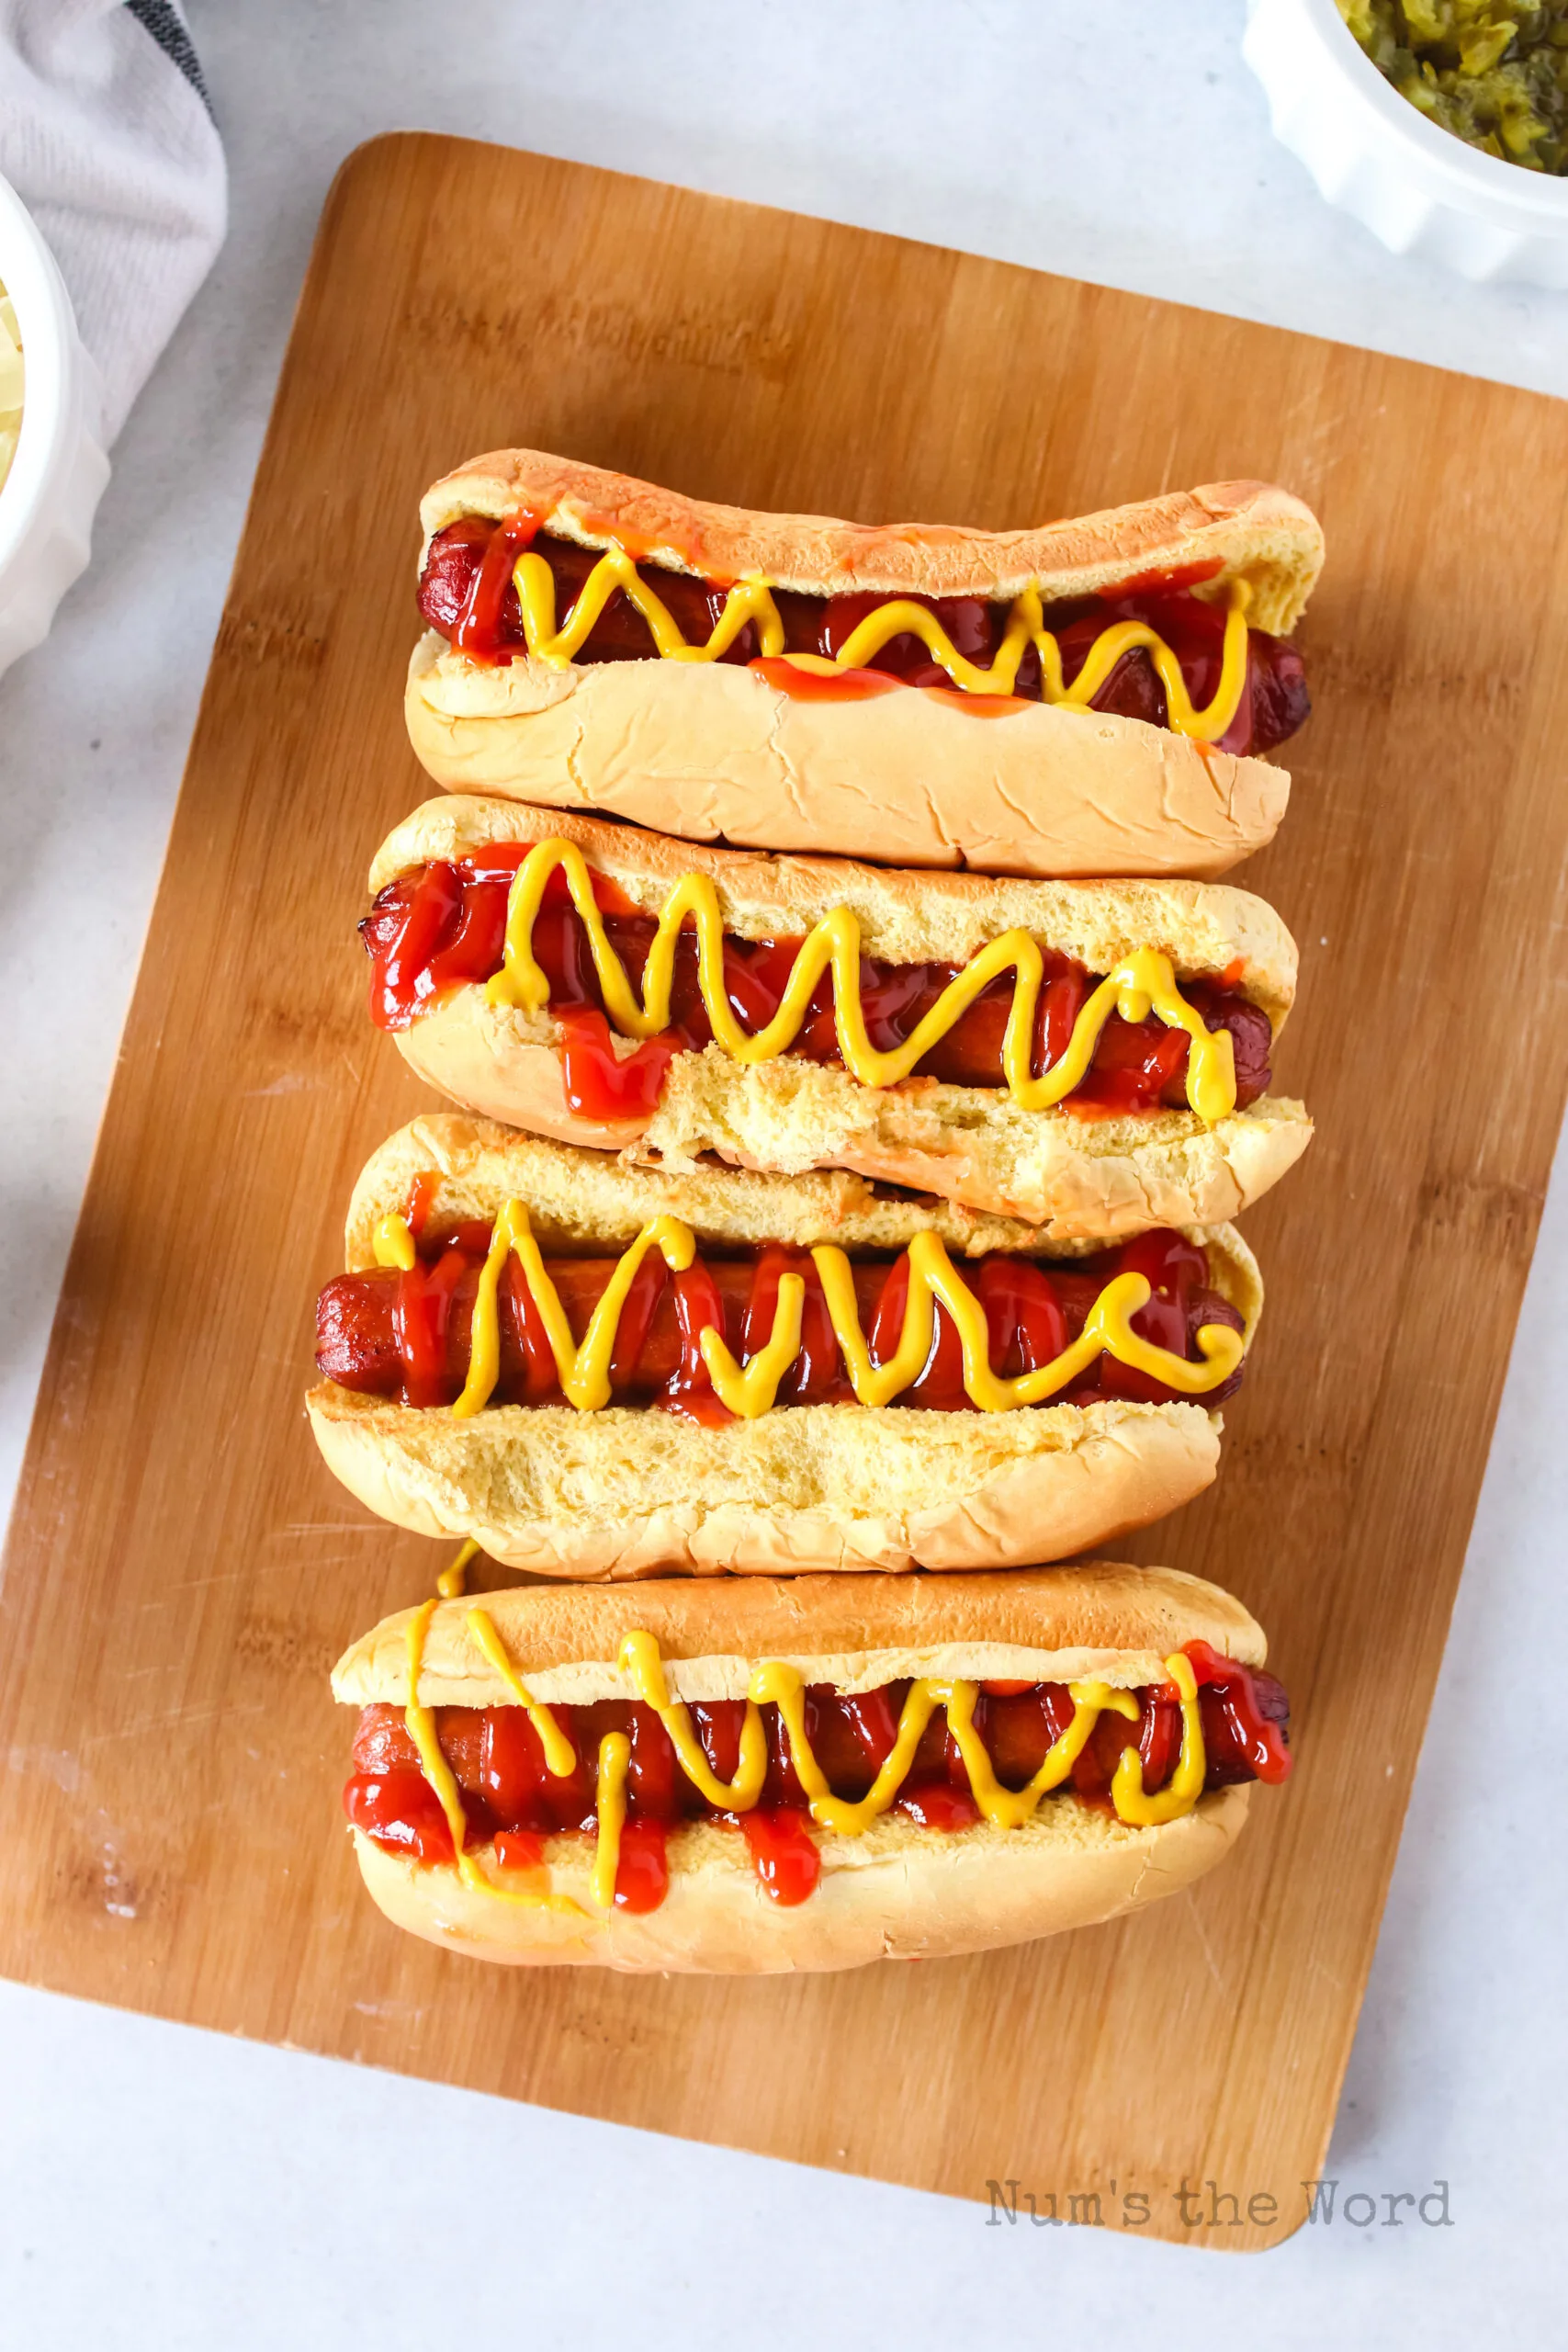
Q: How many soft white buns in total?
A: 4